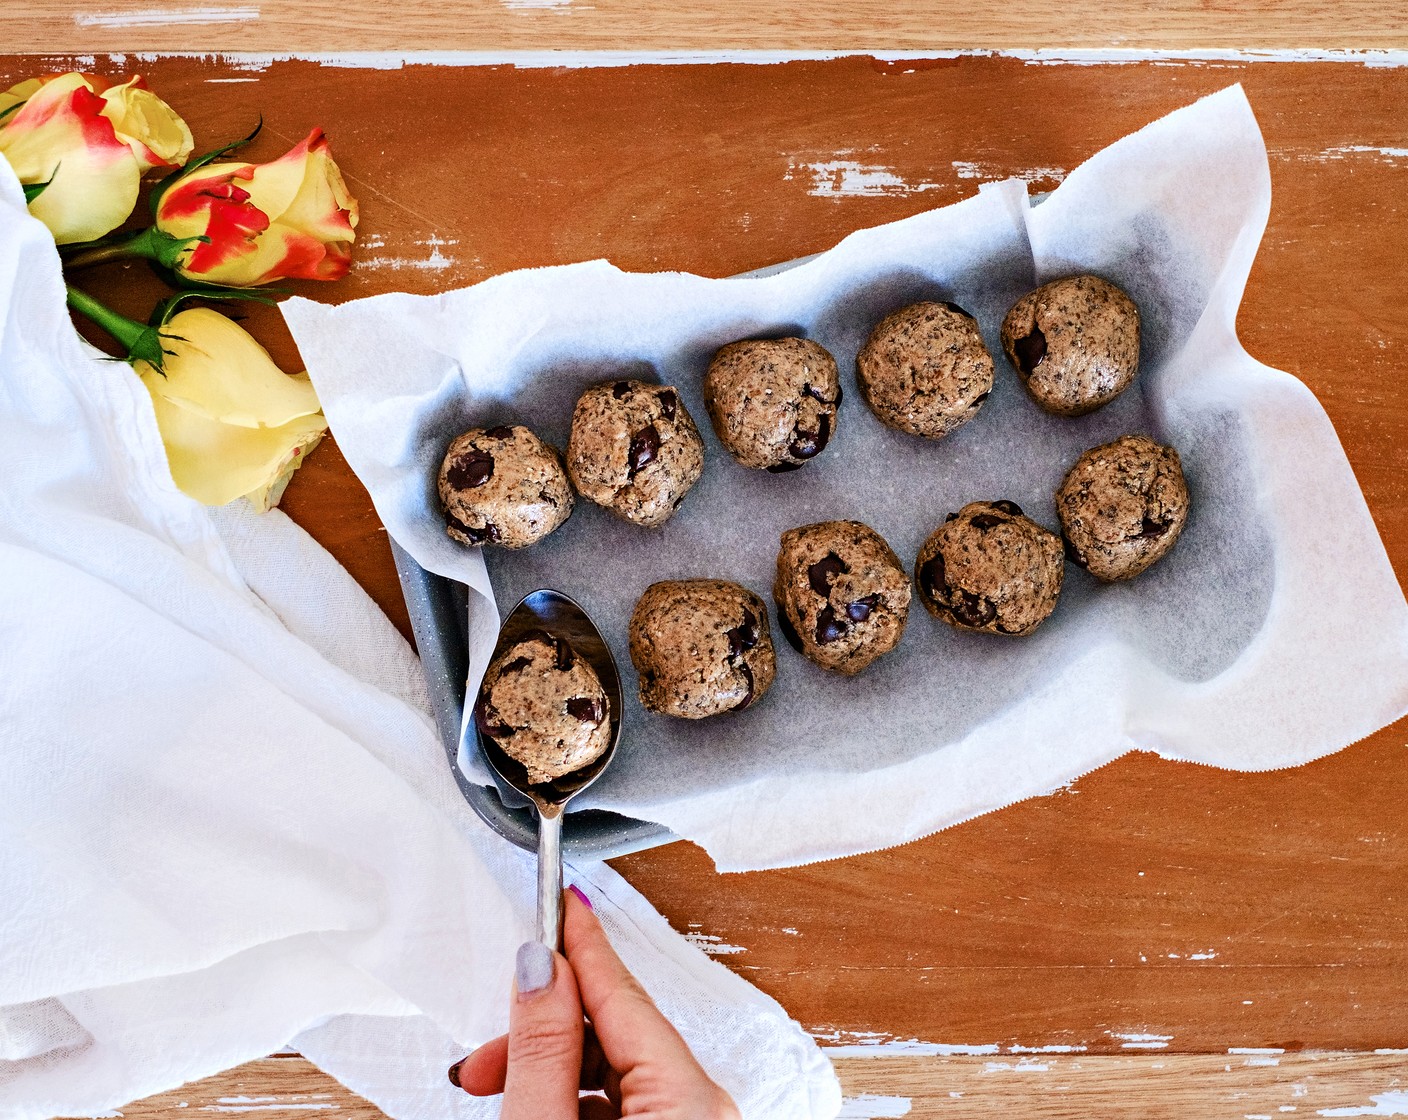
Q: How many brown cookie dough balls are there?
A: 10